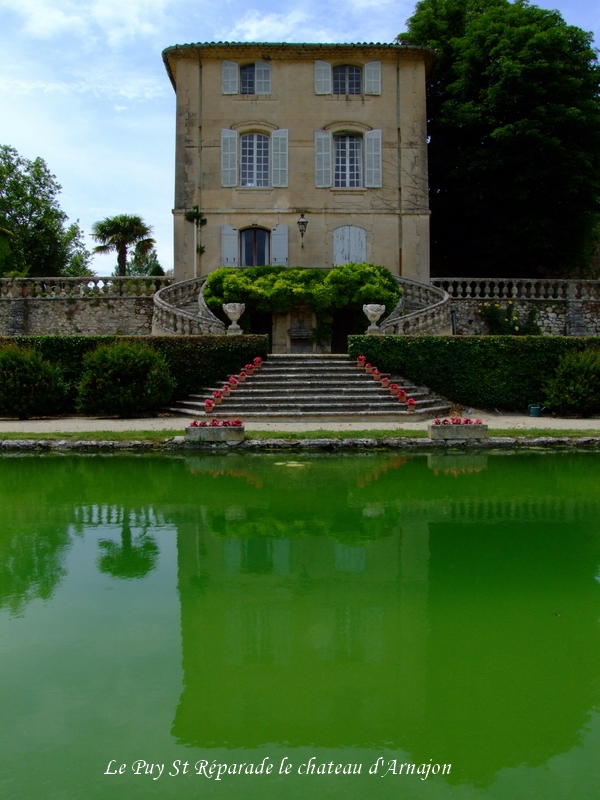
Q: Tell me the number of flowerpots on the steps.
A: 14